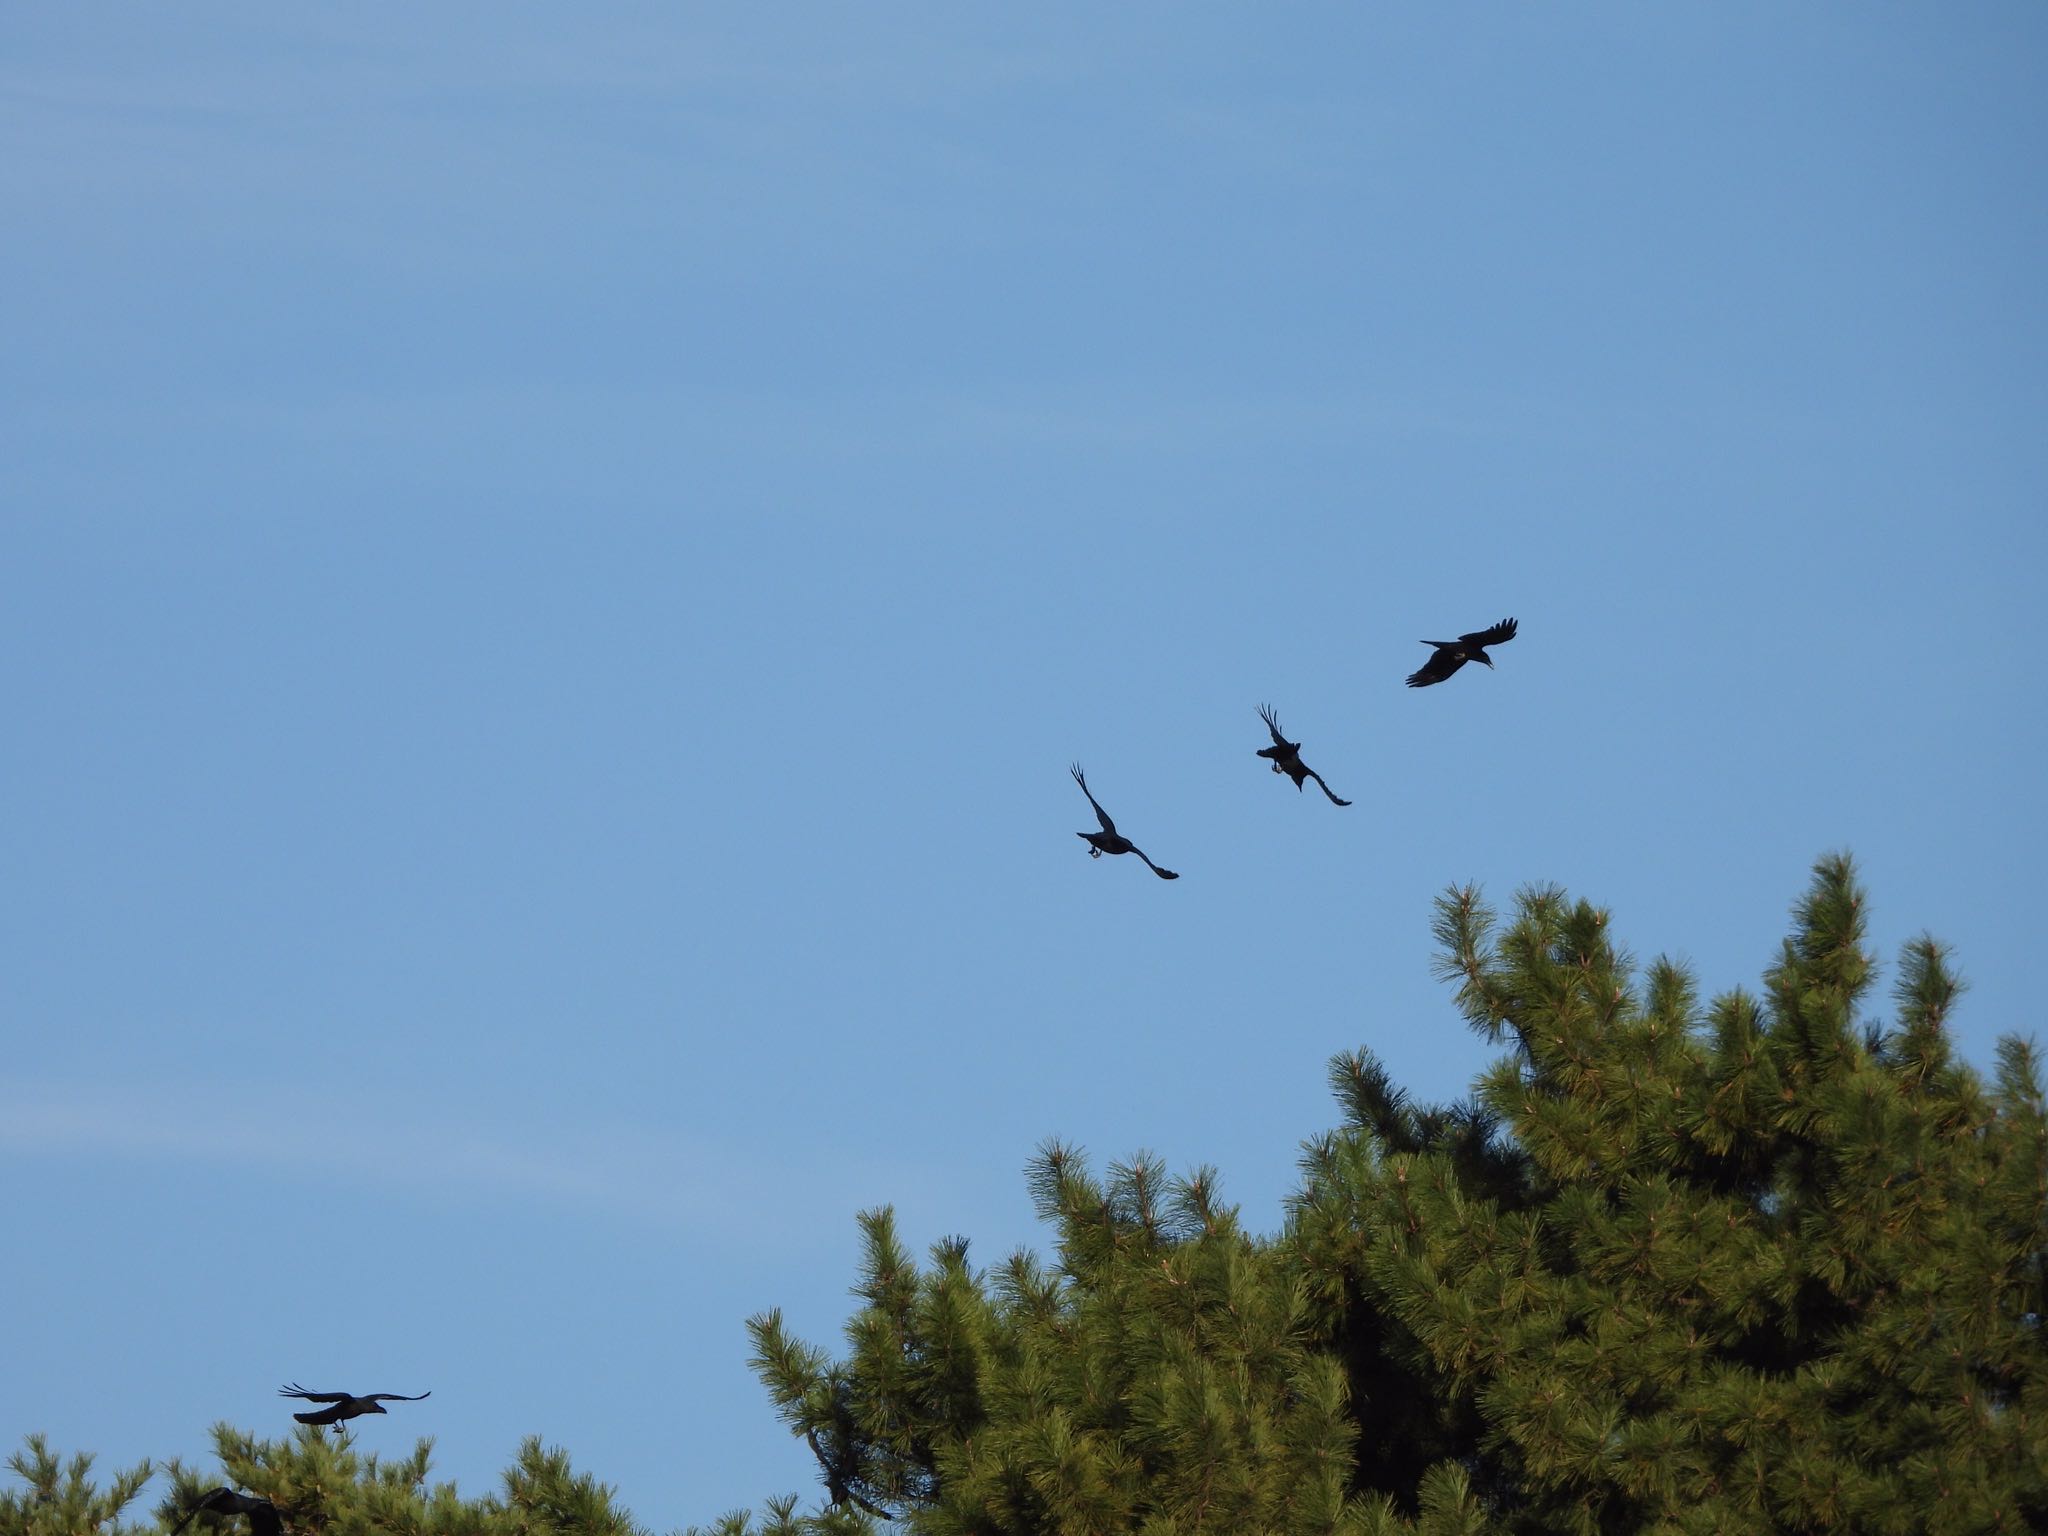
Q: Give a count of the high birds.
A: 3